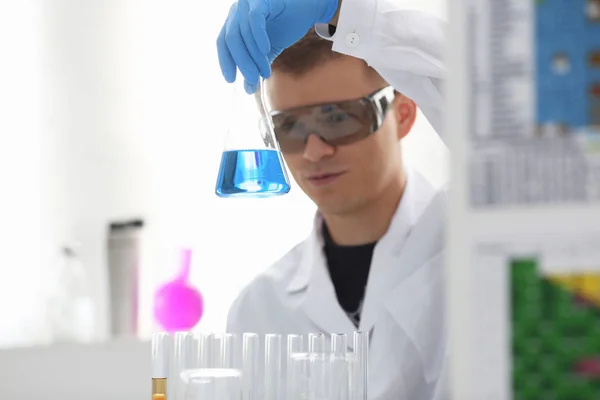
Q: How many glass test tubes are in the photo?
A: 10